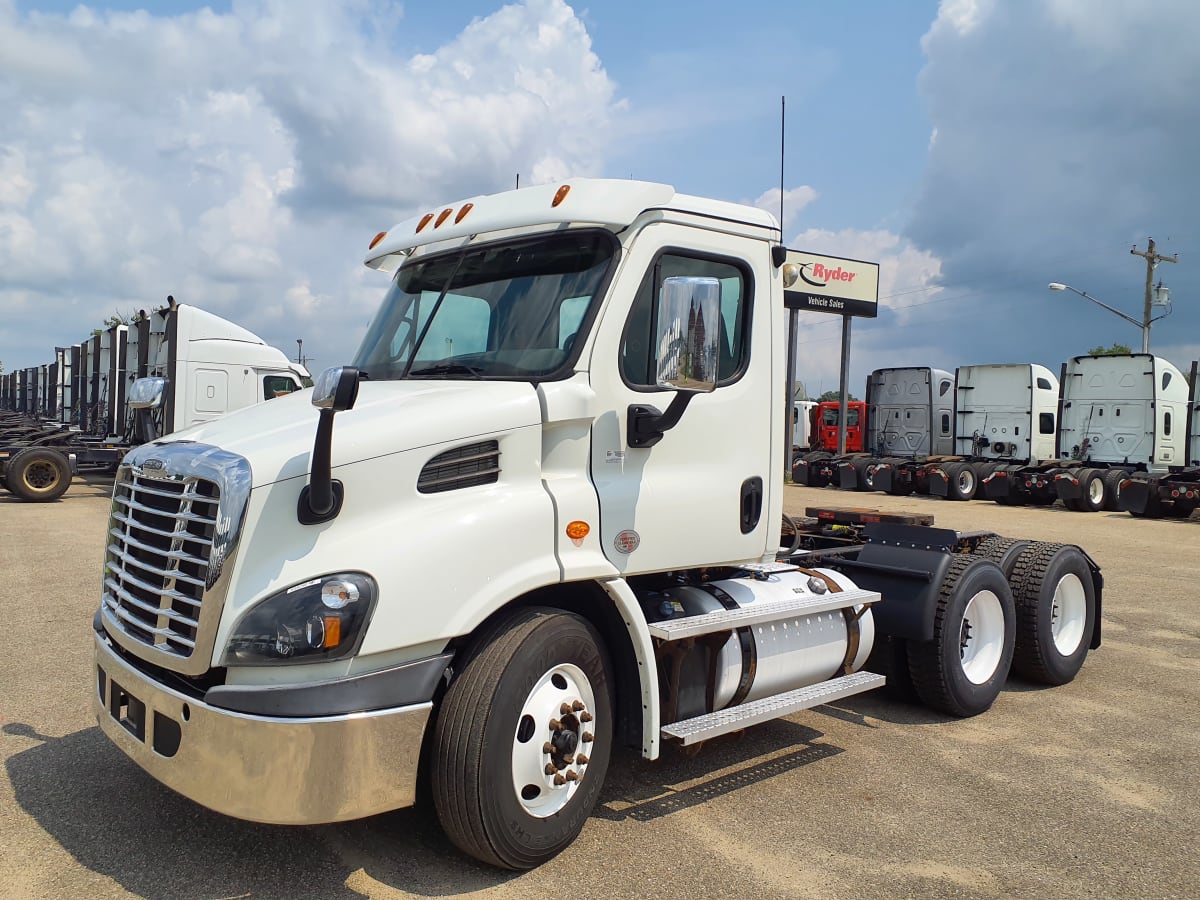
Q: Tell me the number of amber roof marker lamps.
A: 5